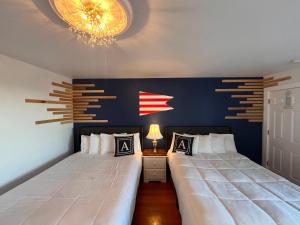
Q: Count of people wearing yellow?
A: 0